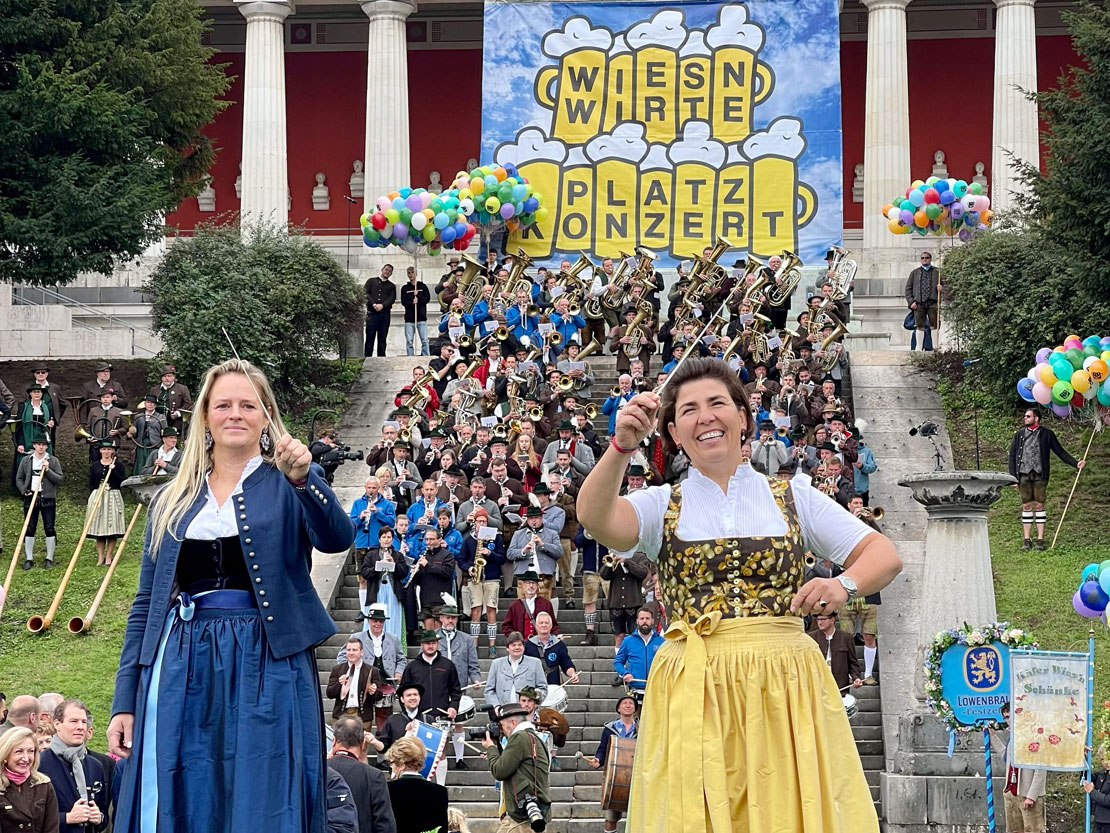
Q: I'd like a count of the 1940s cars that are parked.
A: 0